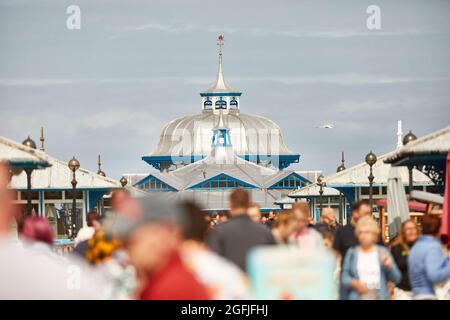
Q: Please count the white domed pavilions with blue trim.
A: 1